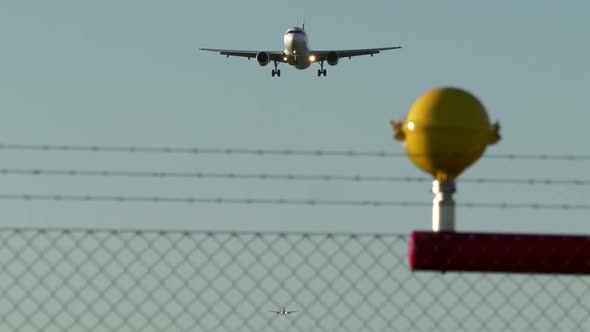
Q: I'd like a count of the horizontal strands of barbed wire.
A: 3